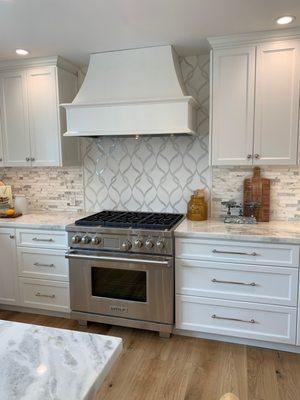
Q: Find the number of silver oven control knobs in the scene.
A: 7